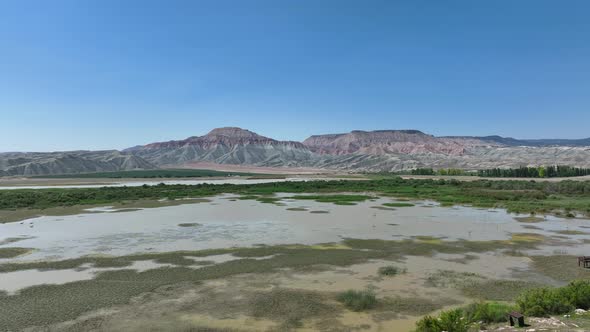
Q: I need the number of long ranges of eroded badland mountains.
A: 1